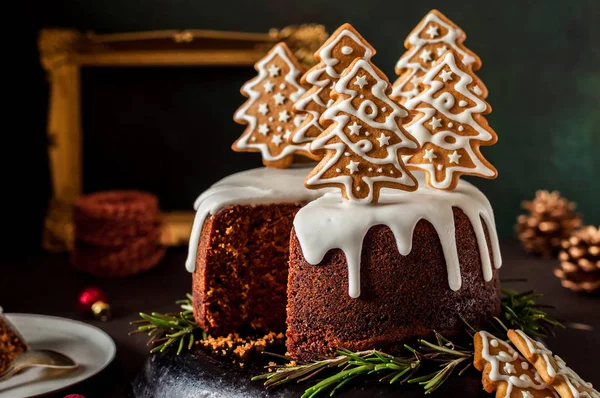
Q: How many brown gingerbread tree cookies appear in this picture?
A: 7